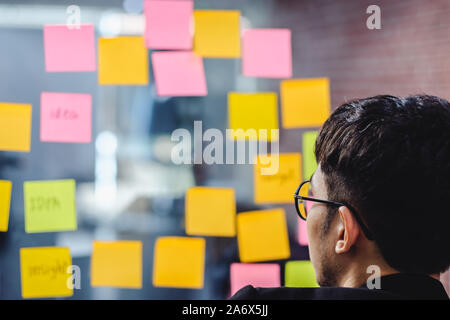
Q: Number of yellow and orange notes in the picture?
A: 12